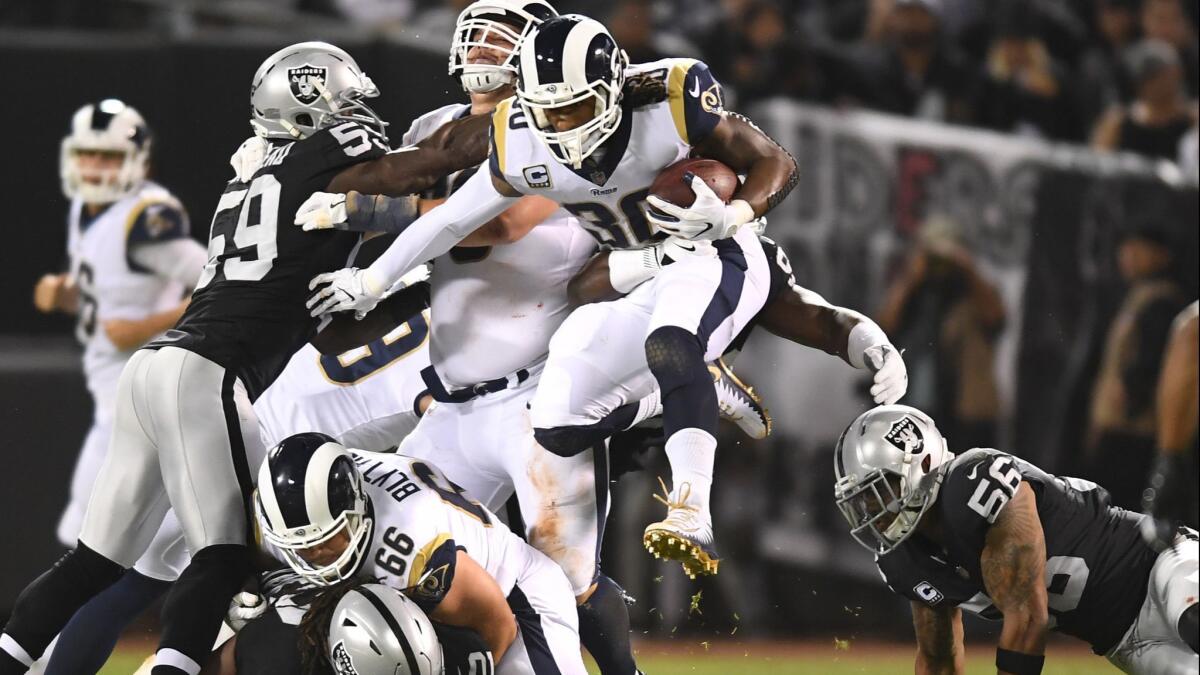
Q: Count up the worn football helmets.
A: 7